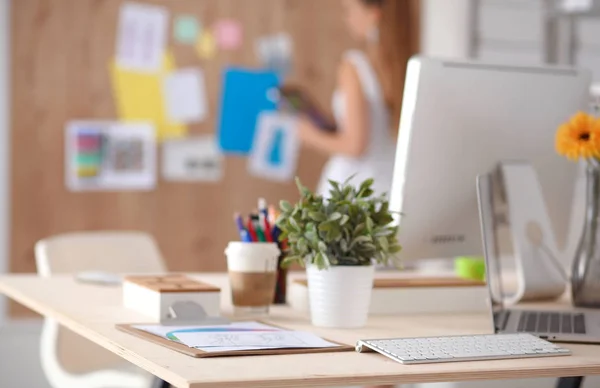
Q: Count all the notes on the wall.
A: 11